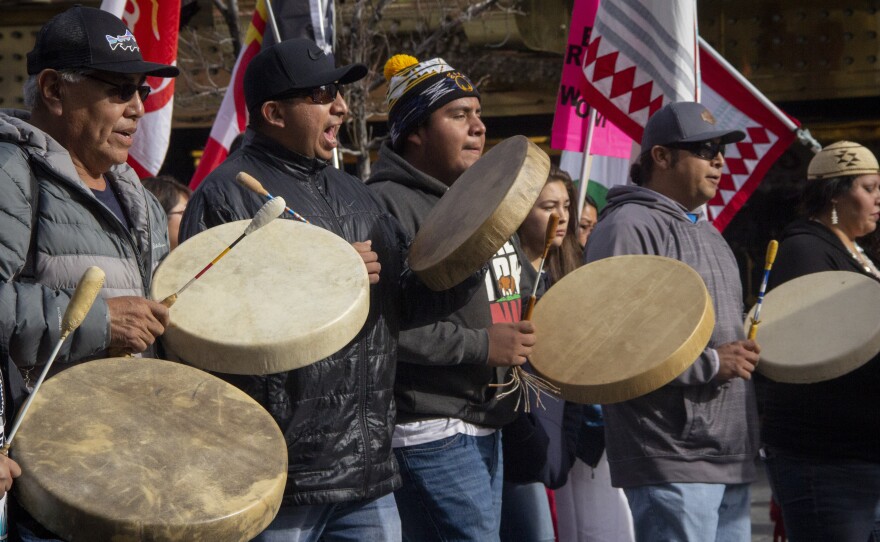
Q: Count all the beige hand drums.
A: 5